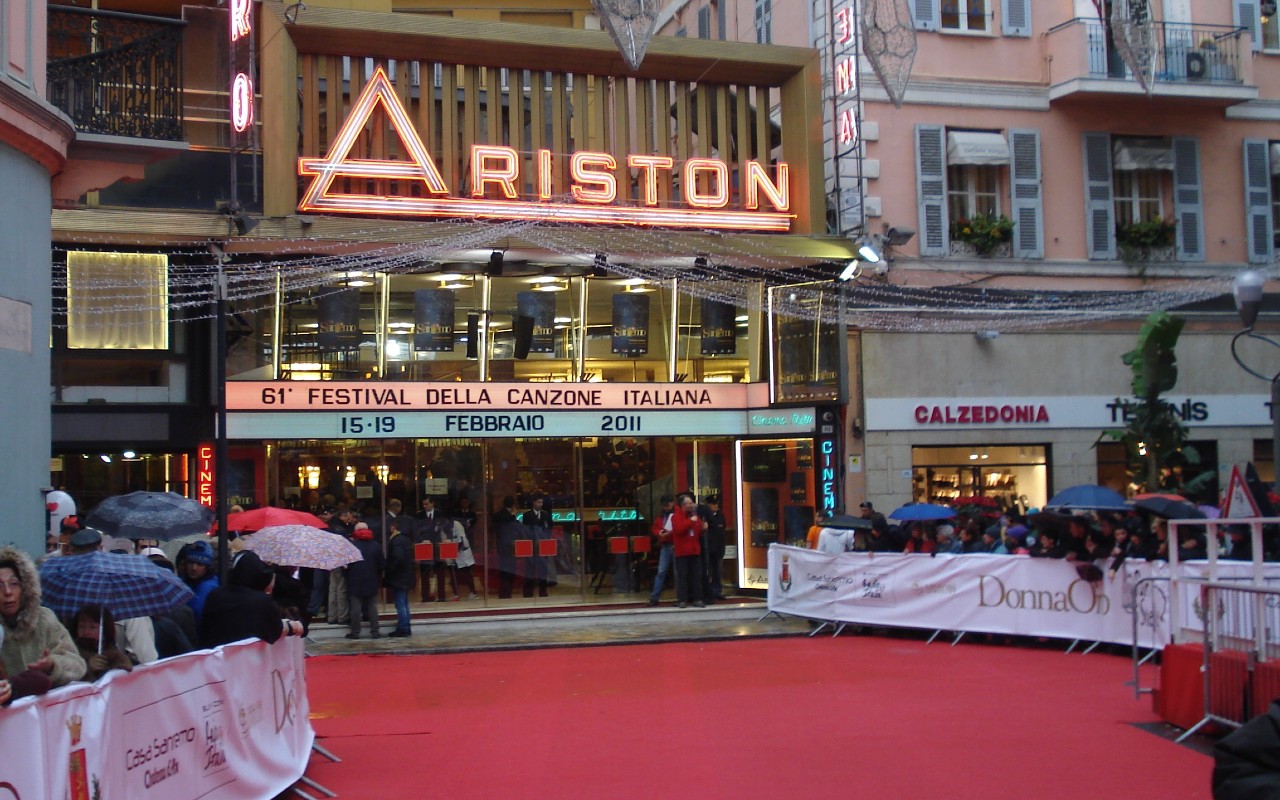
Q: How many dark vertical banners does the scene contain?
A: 5